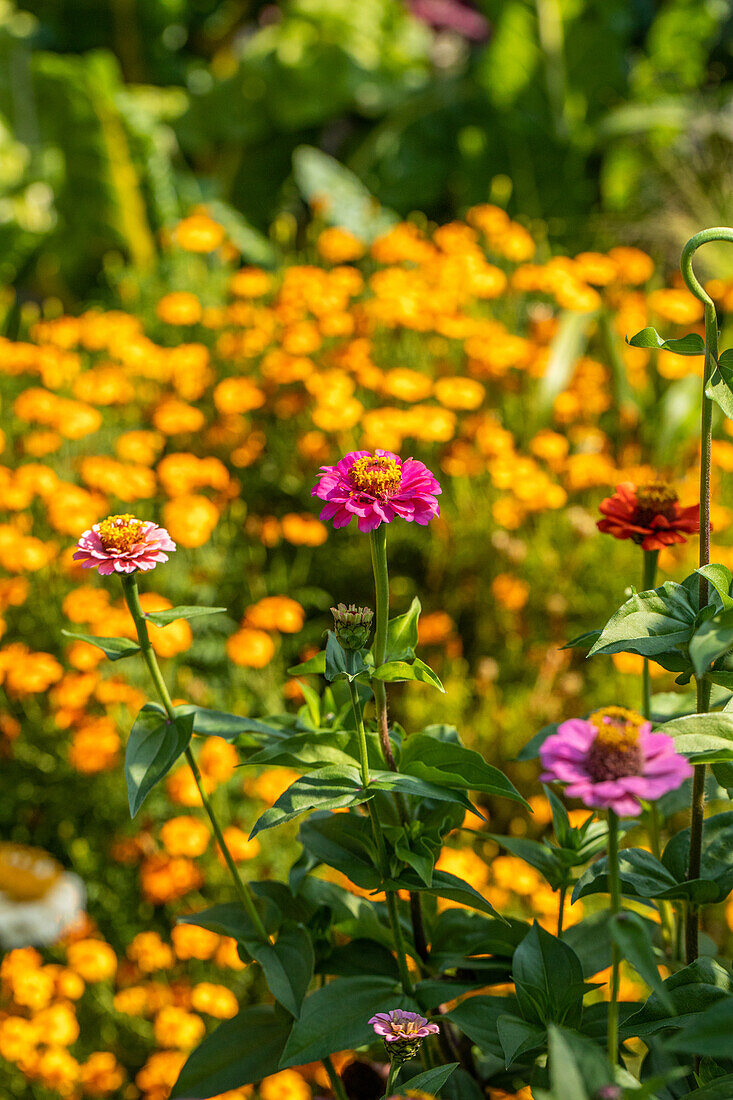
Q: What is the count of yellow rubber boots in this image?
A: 0